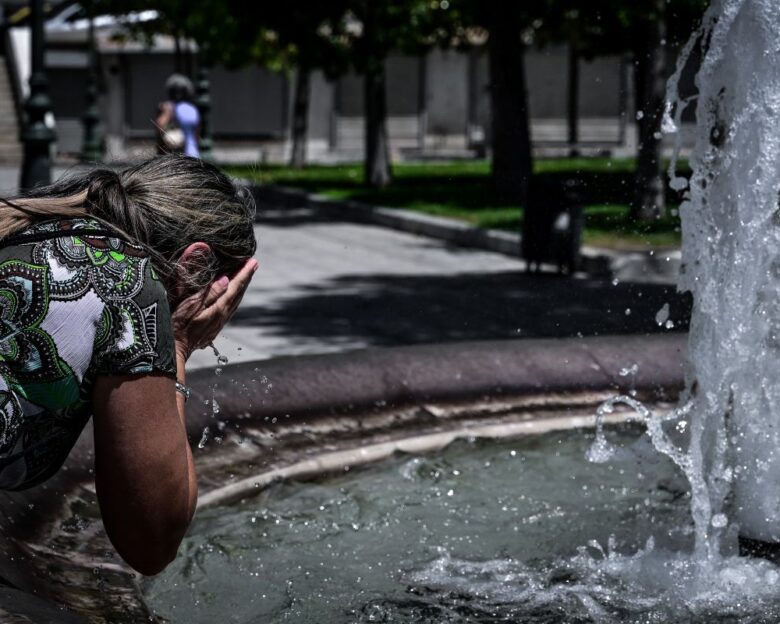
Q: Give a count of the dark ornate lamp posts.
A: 3